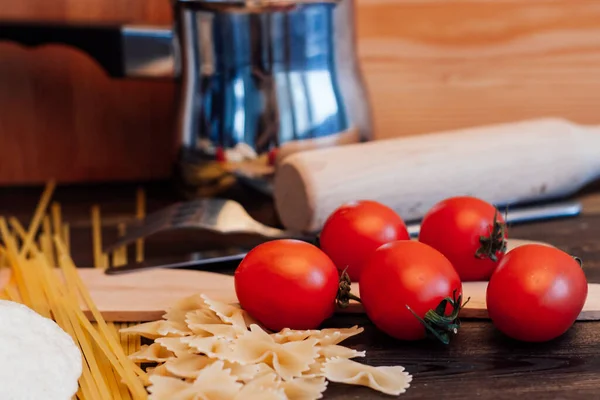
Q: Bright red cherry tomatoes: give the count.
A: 5